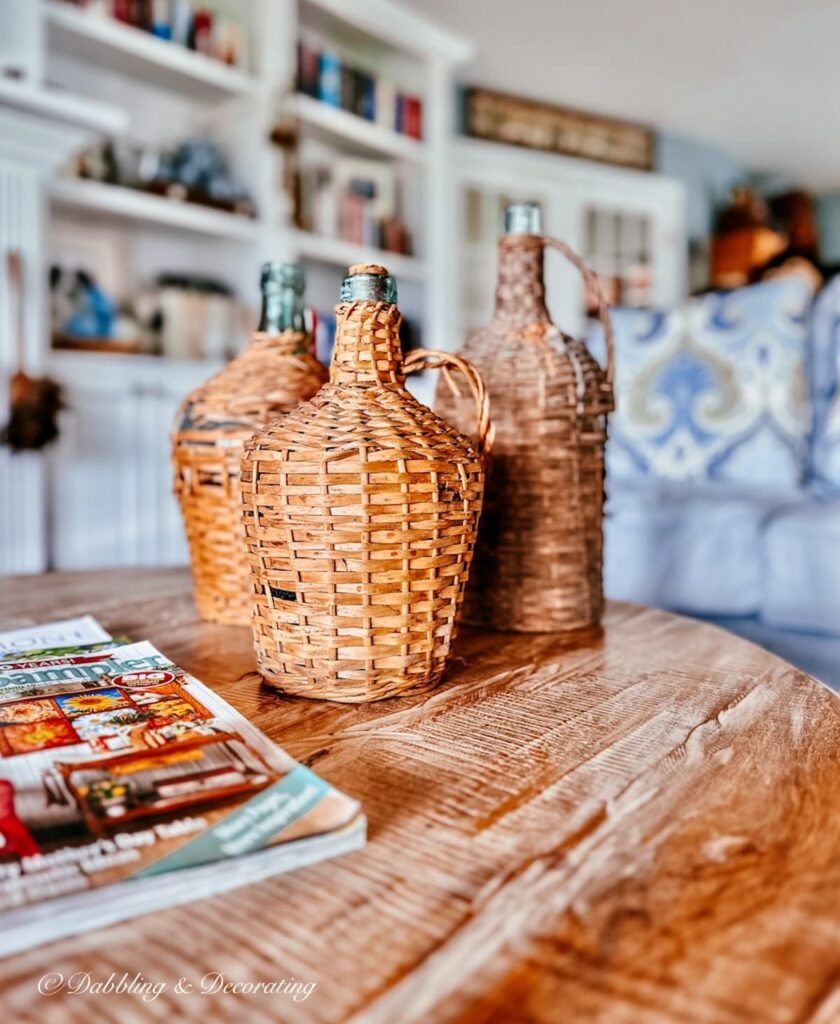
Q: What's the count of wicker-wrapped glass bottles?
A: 3